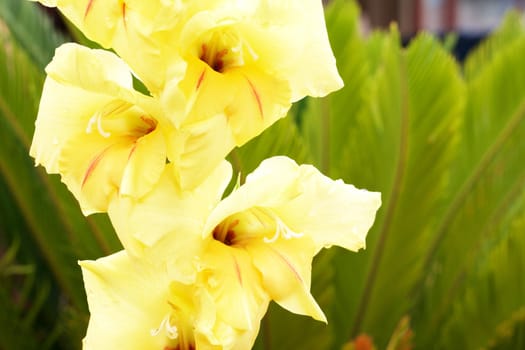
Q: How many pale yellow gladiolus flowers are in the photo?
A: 5